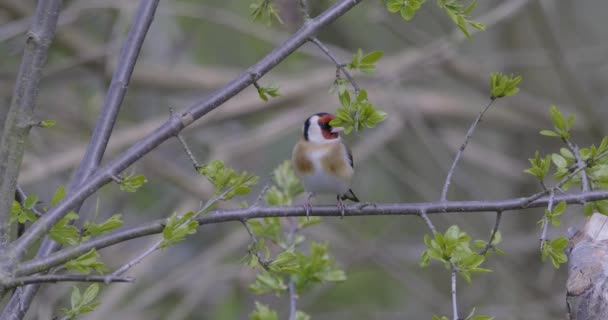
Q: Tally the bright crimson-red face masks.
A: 1